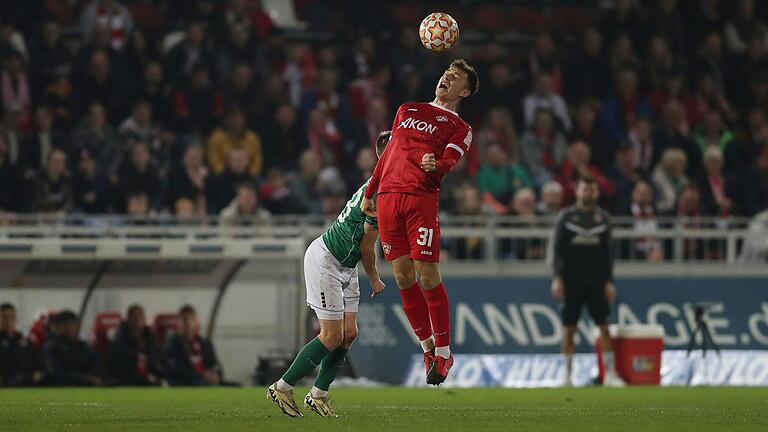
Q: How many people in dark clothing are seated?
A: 4